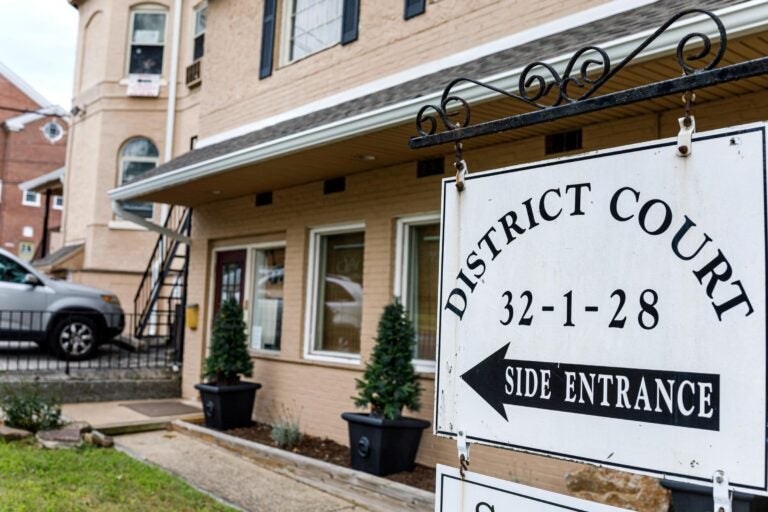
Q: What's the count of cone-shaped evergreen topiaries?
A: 2